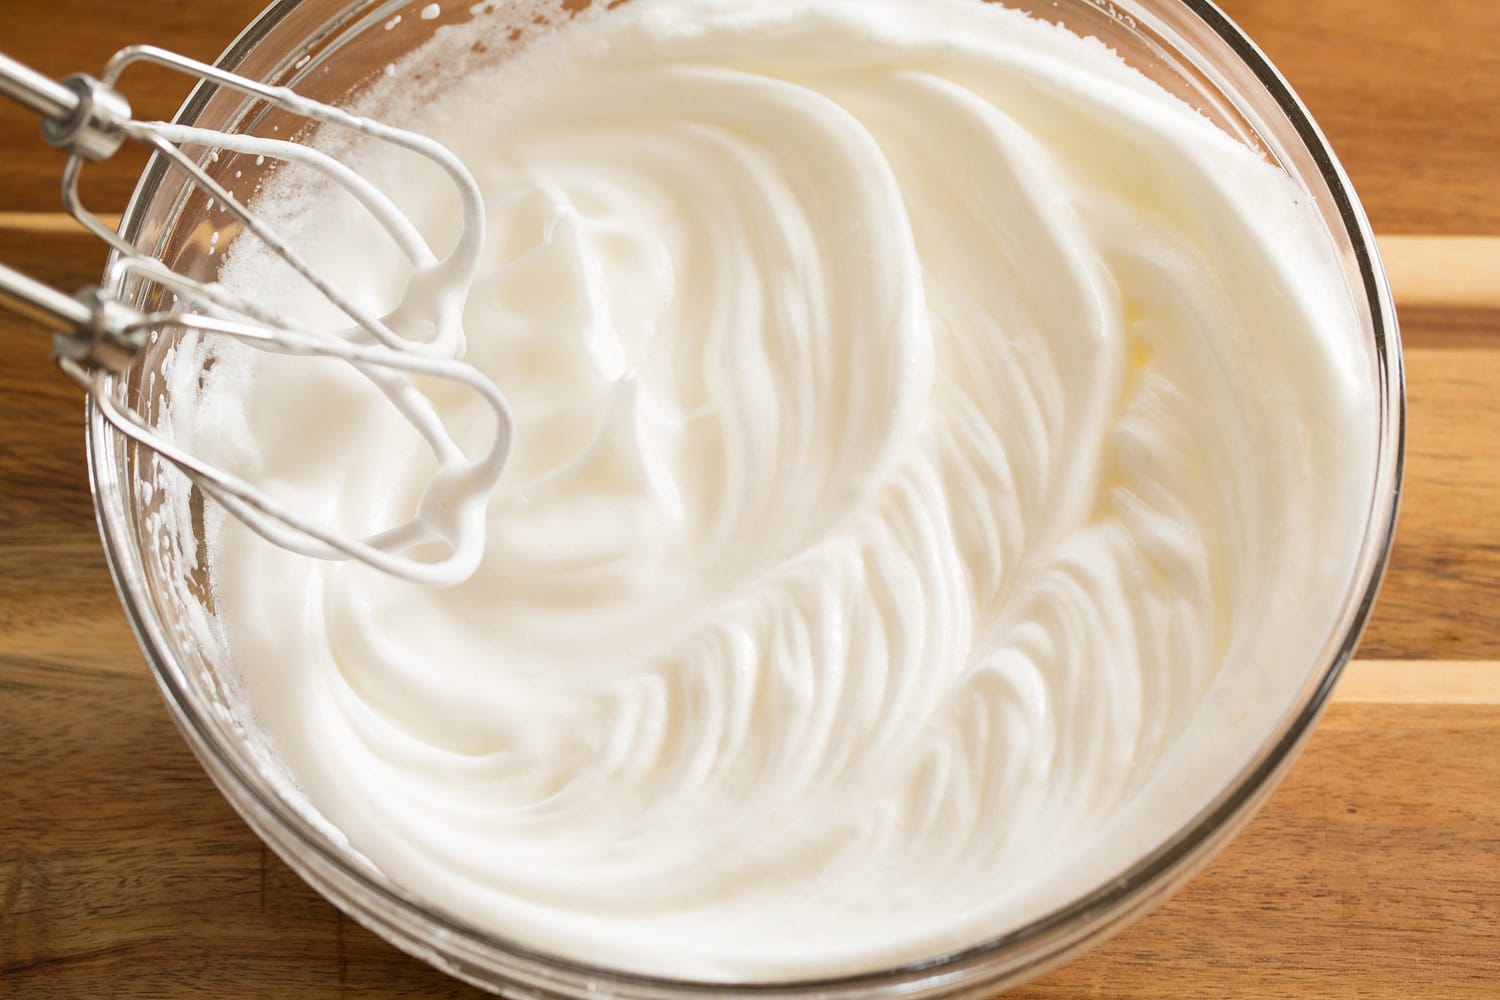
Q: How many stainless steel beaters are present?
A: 2